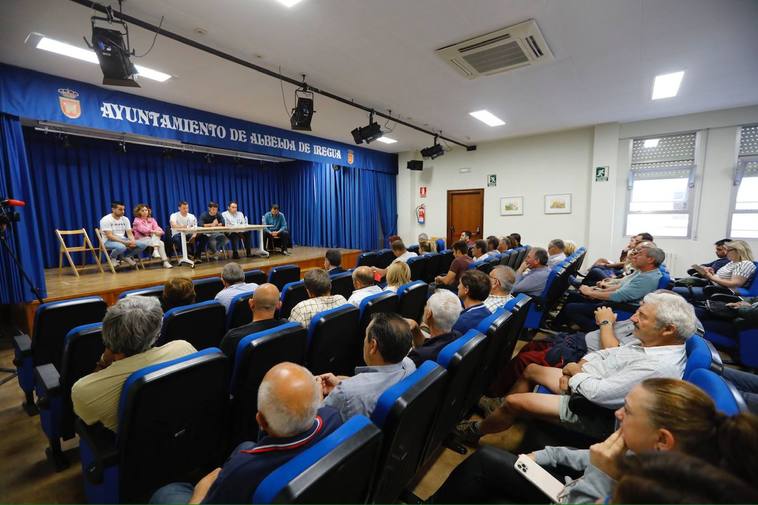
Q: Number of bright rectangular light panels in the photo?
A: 5